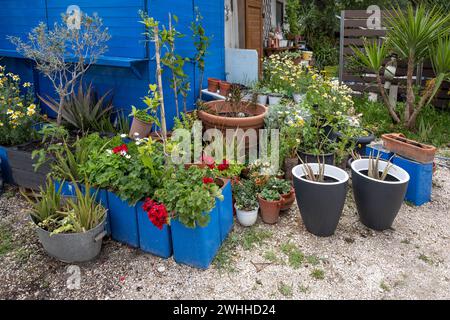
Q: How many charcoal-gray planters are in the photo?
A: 2